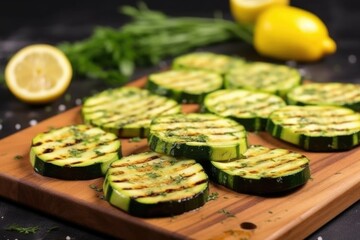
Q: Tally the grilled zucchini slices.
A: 11